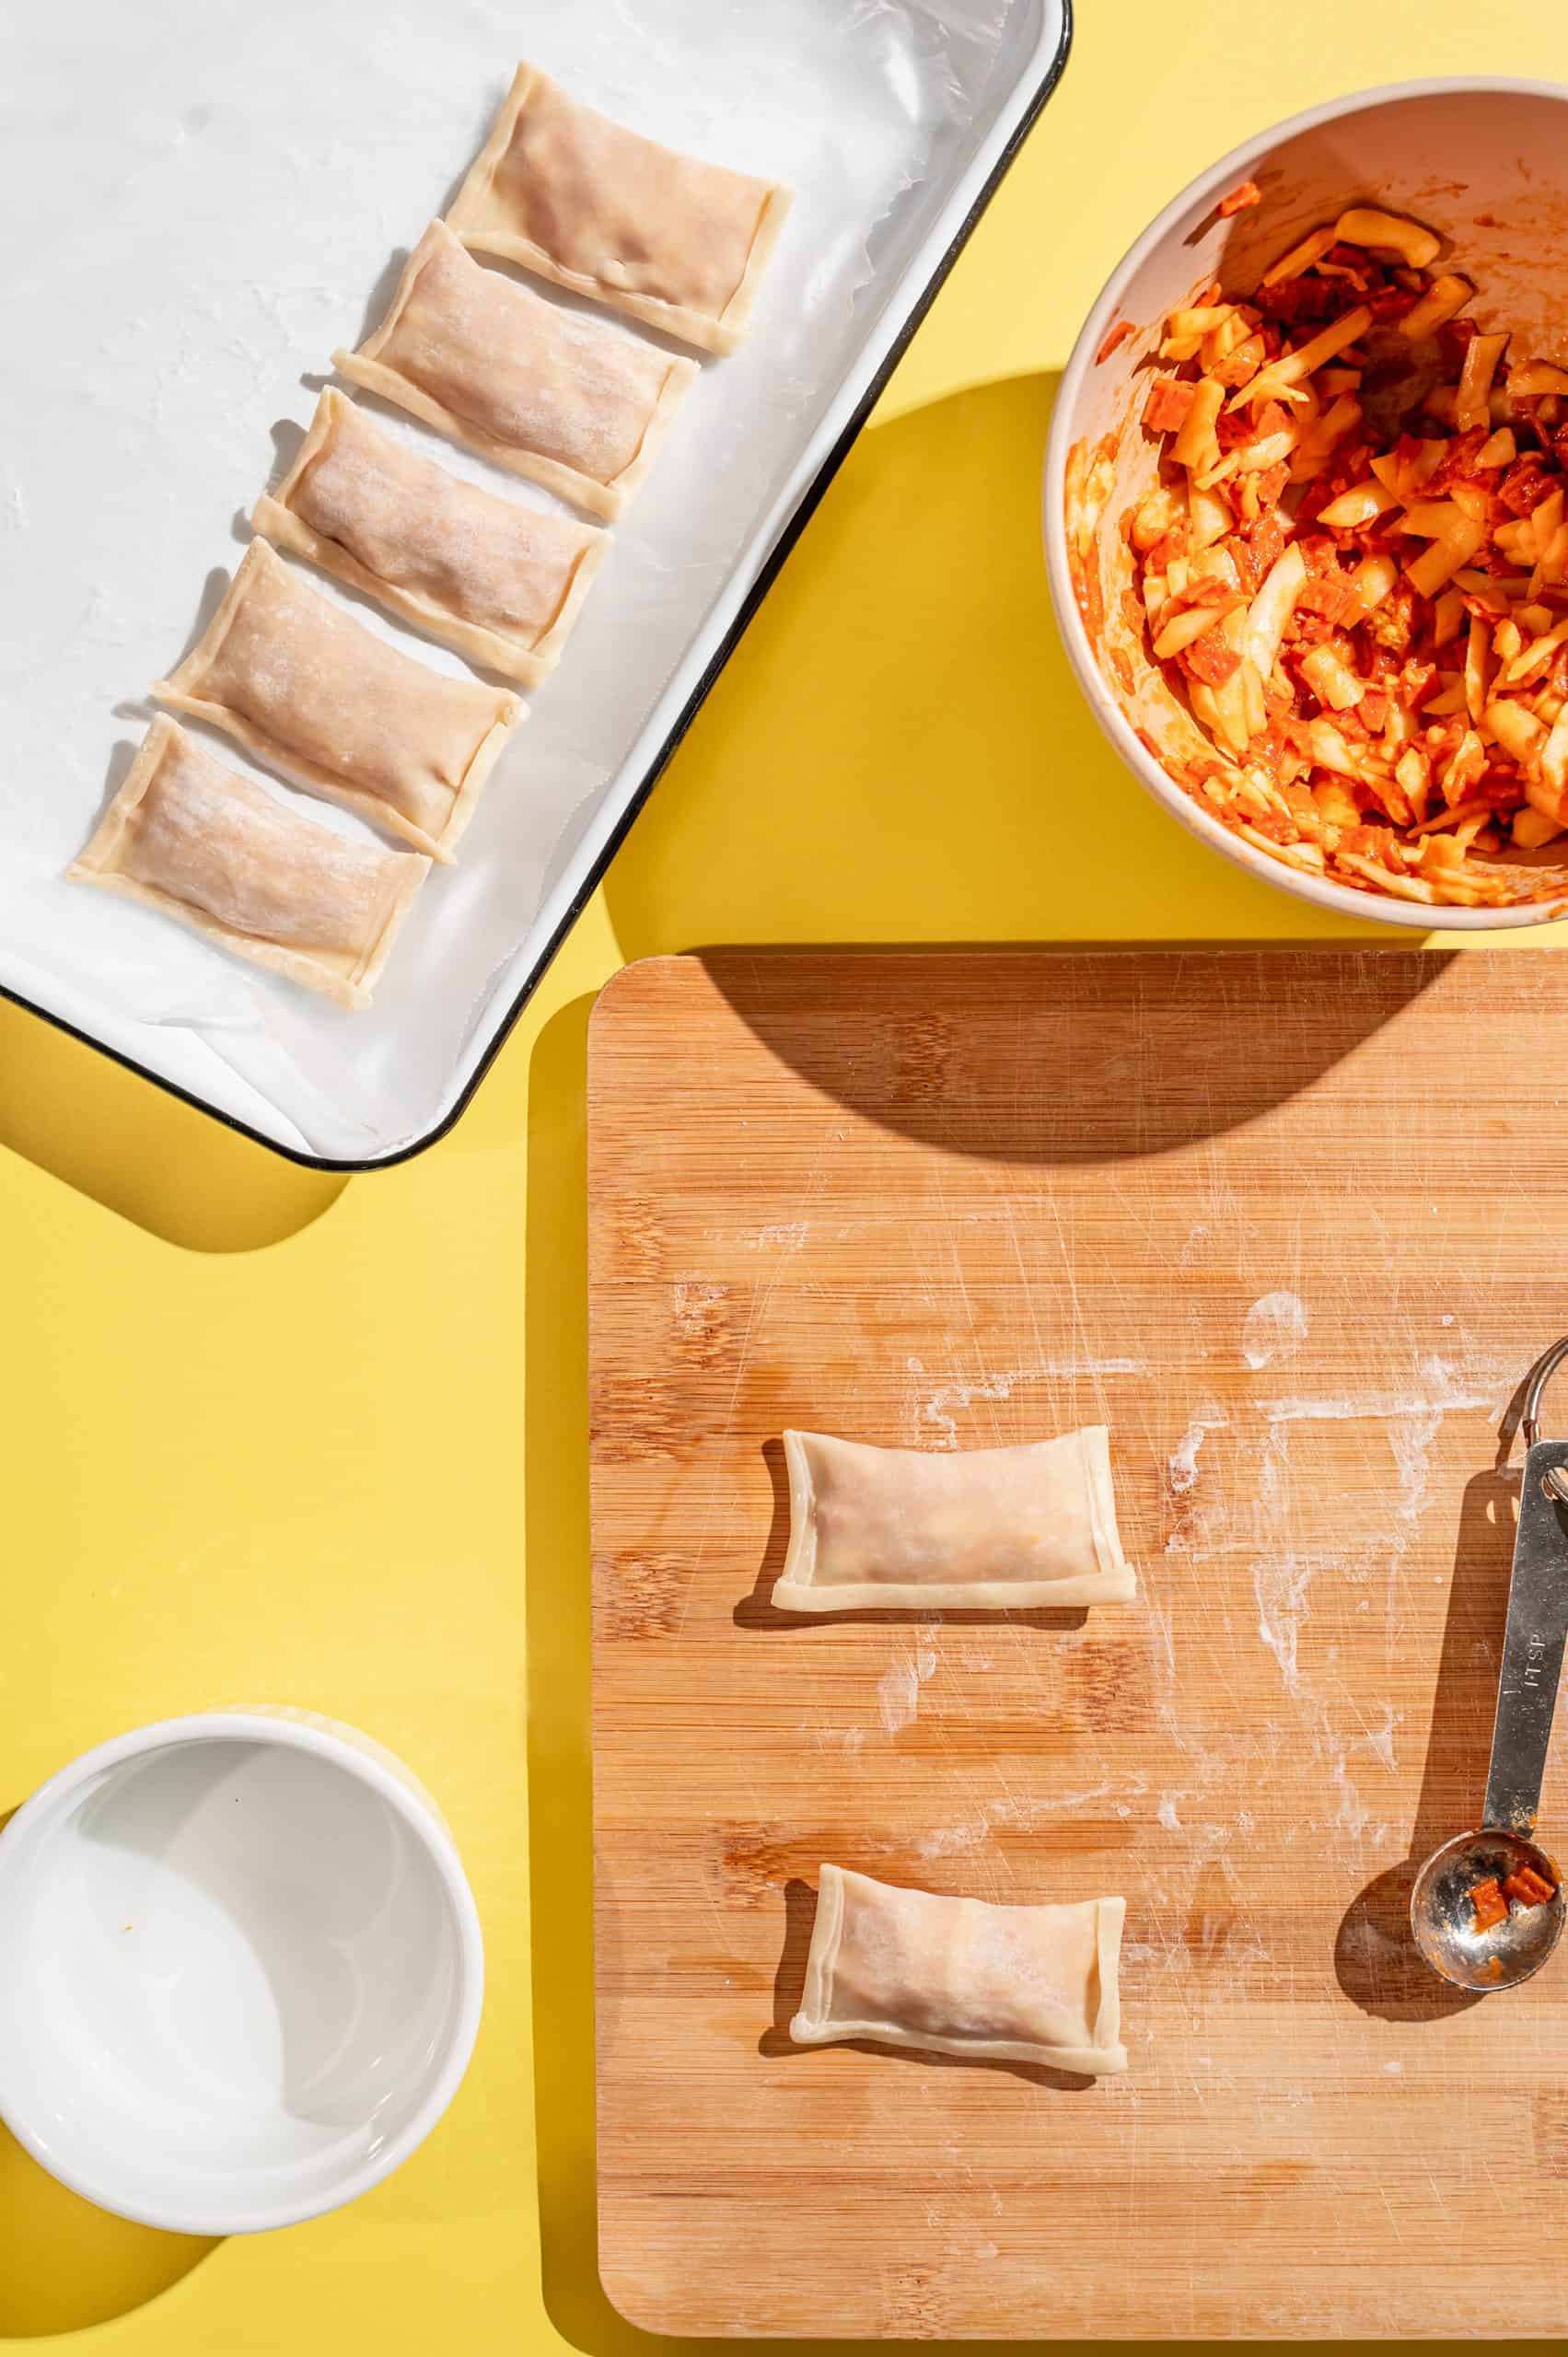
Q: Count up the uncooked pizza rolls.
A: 7